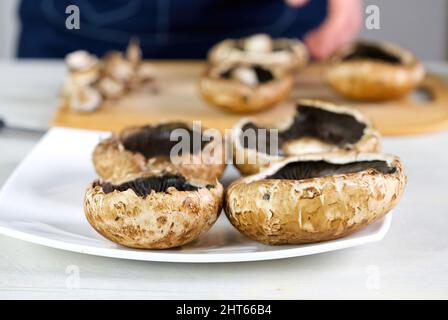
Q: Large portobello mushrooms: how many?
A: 7